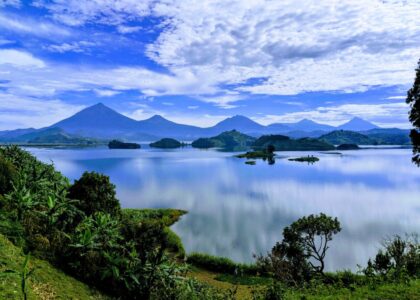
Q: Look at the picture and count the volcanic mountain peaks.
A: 5